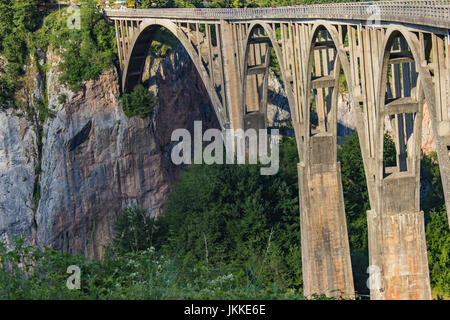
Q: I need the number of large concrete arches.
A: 4